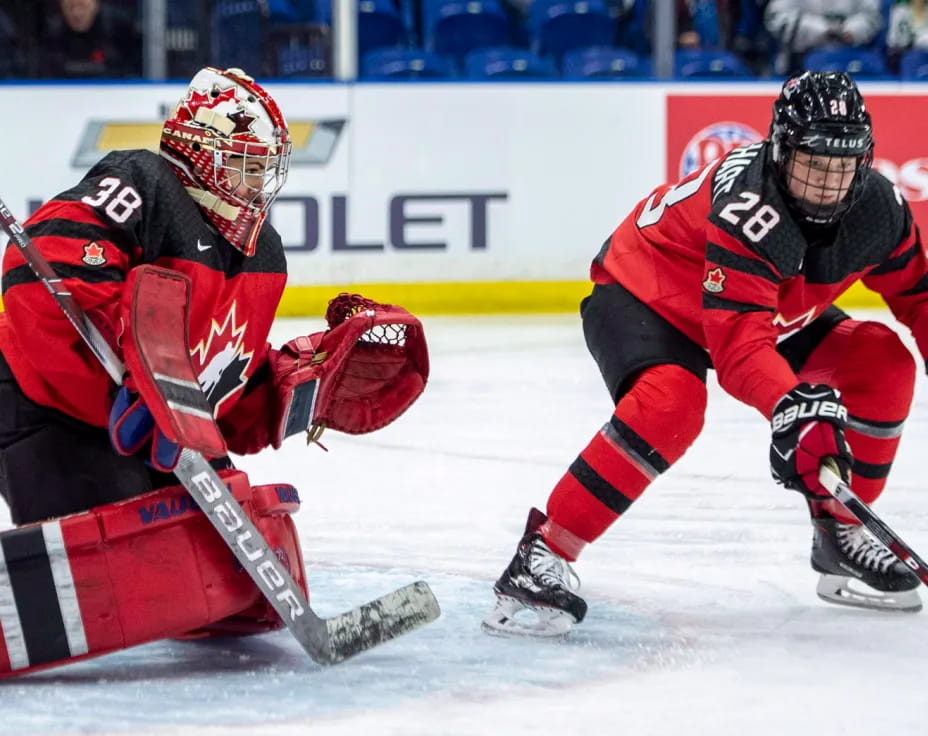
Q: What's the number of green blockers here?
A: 0